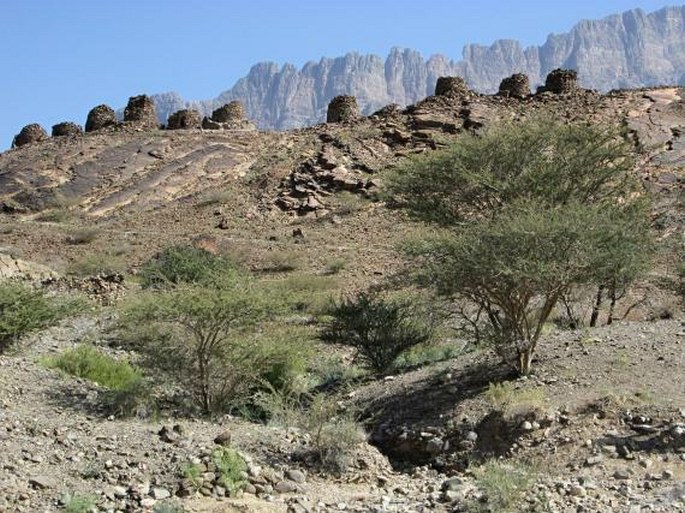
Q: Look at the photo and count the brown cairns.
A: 10